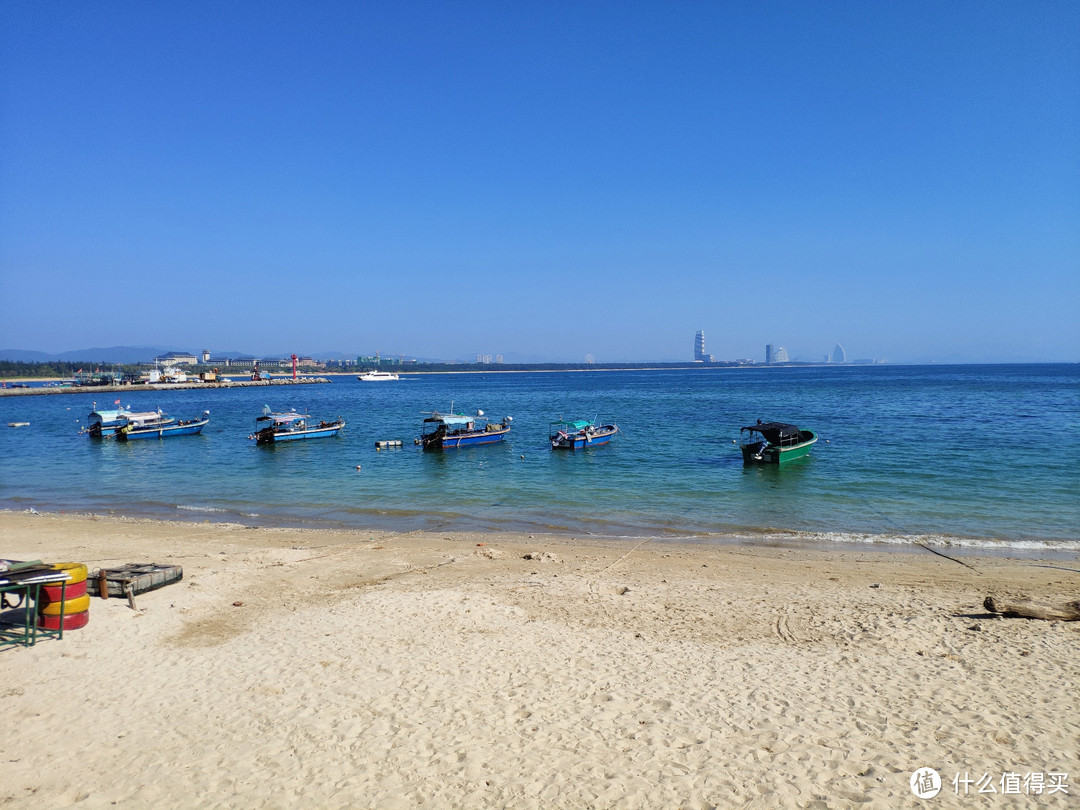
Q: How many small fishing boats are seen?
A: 6